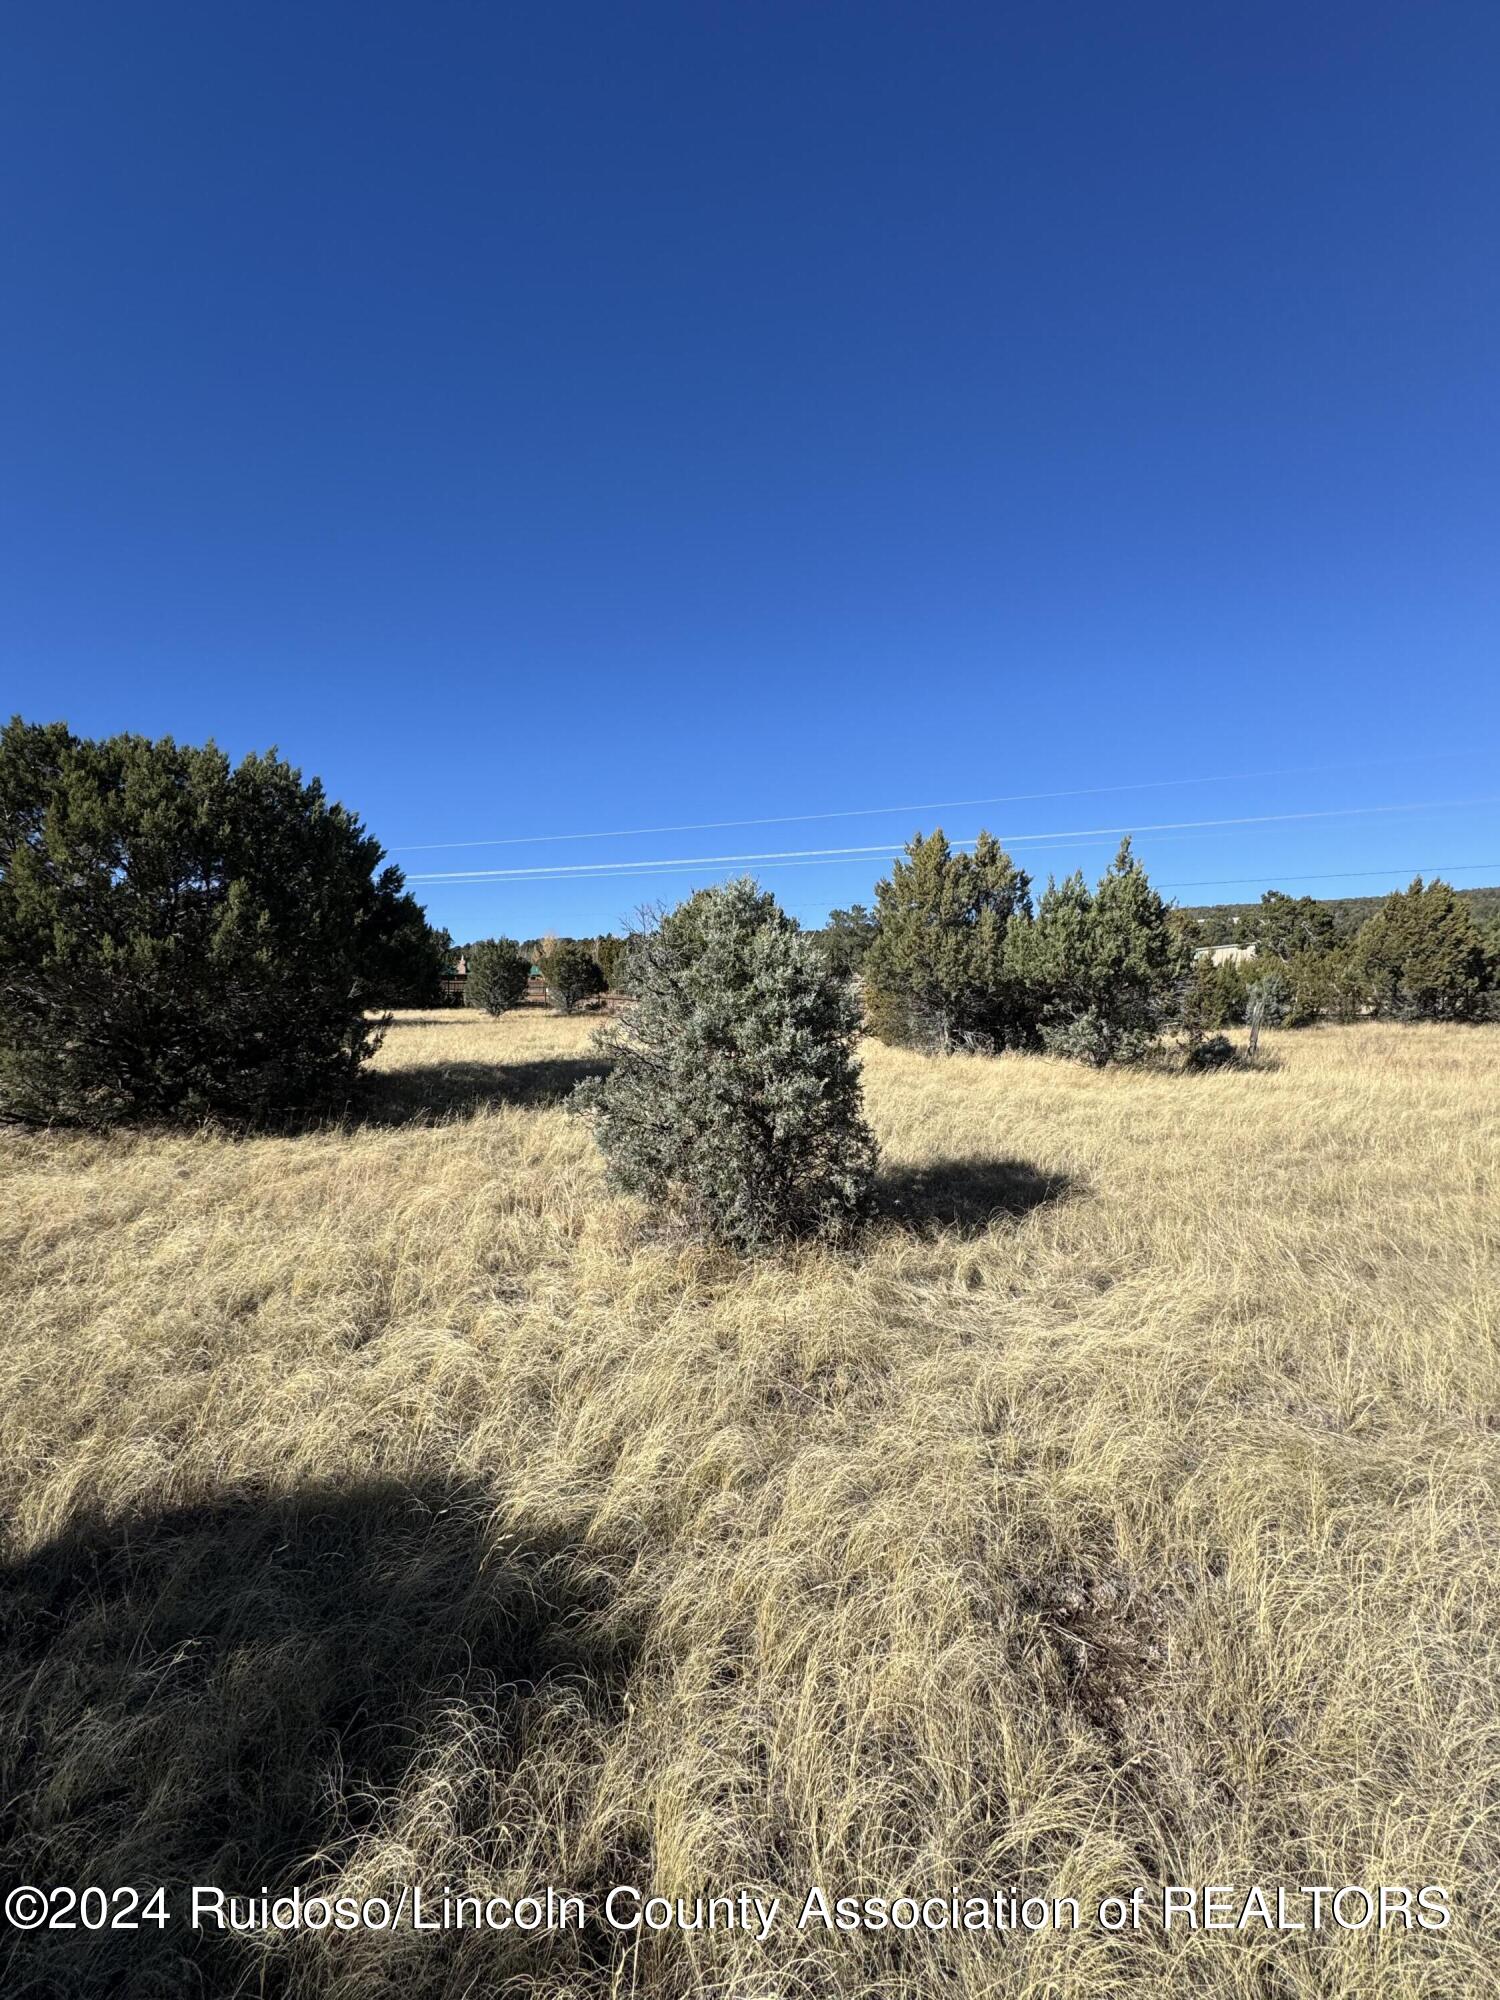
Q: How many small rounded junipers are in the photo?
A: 2